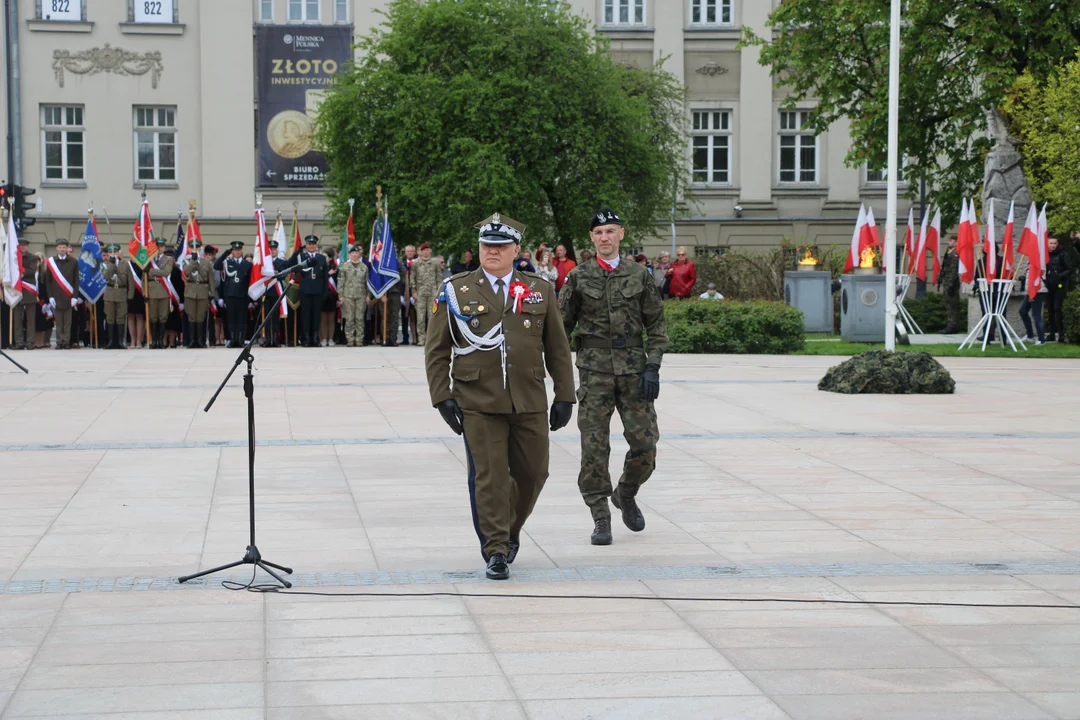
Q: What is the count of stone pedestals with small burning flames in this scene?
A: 2